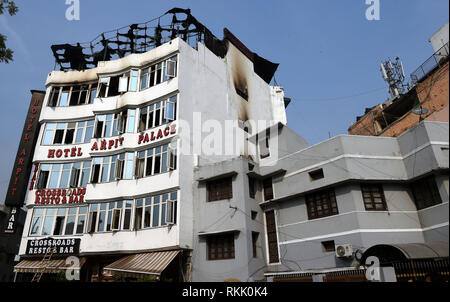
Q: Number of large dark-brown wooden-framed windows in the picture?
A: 5